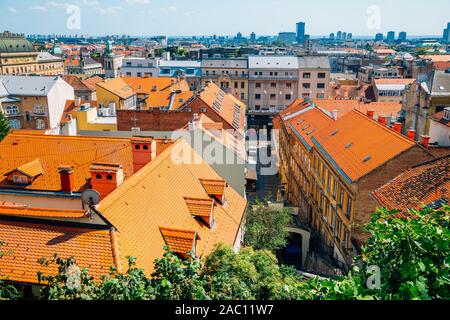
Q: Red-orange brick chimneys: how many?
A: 8